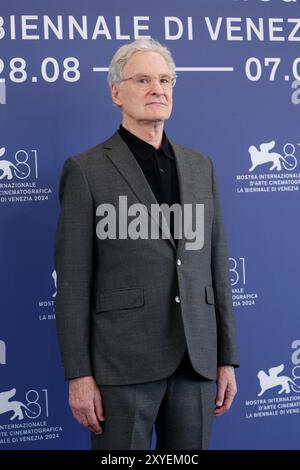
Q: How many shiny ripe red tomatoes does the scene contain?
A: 0